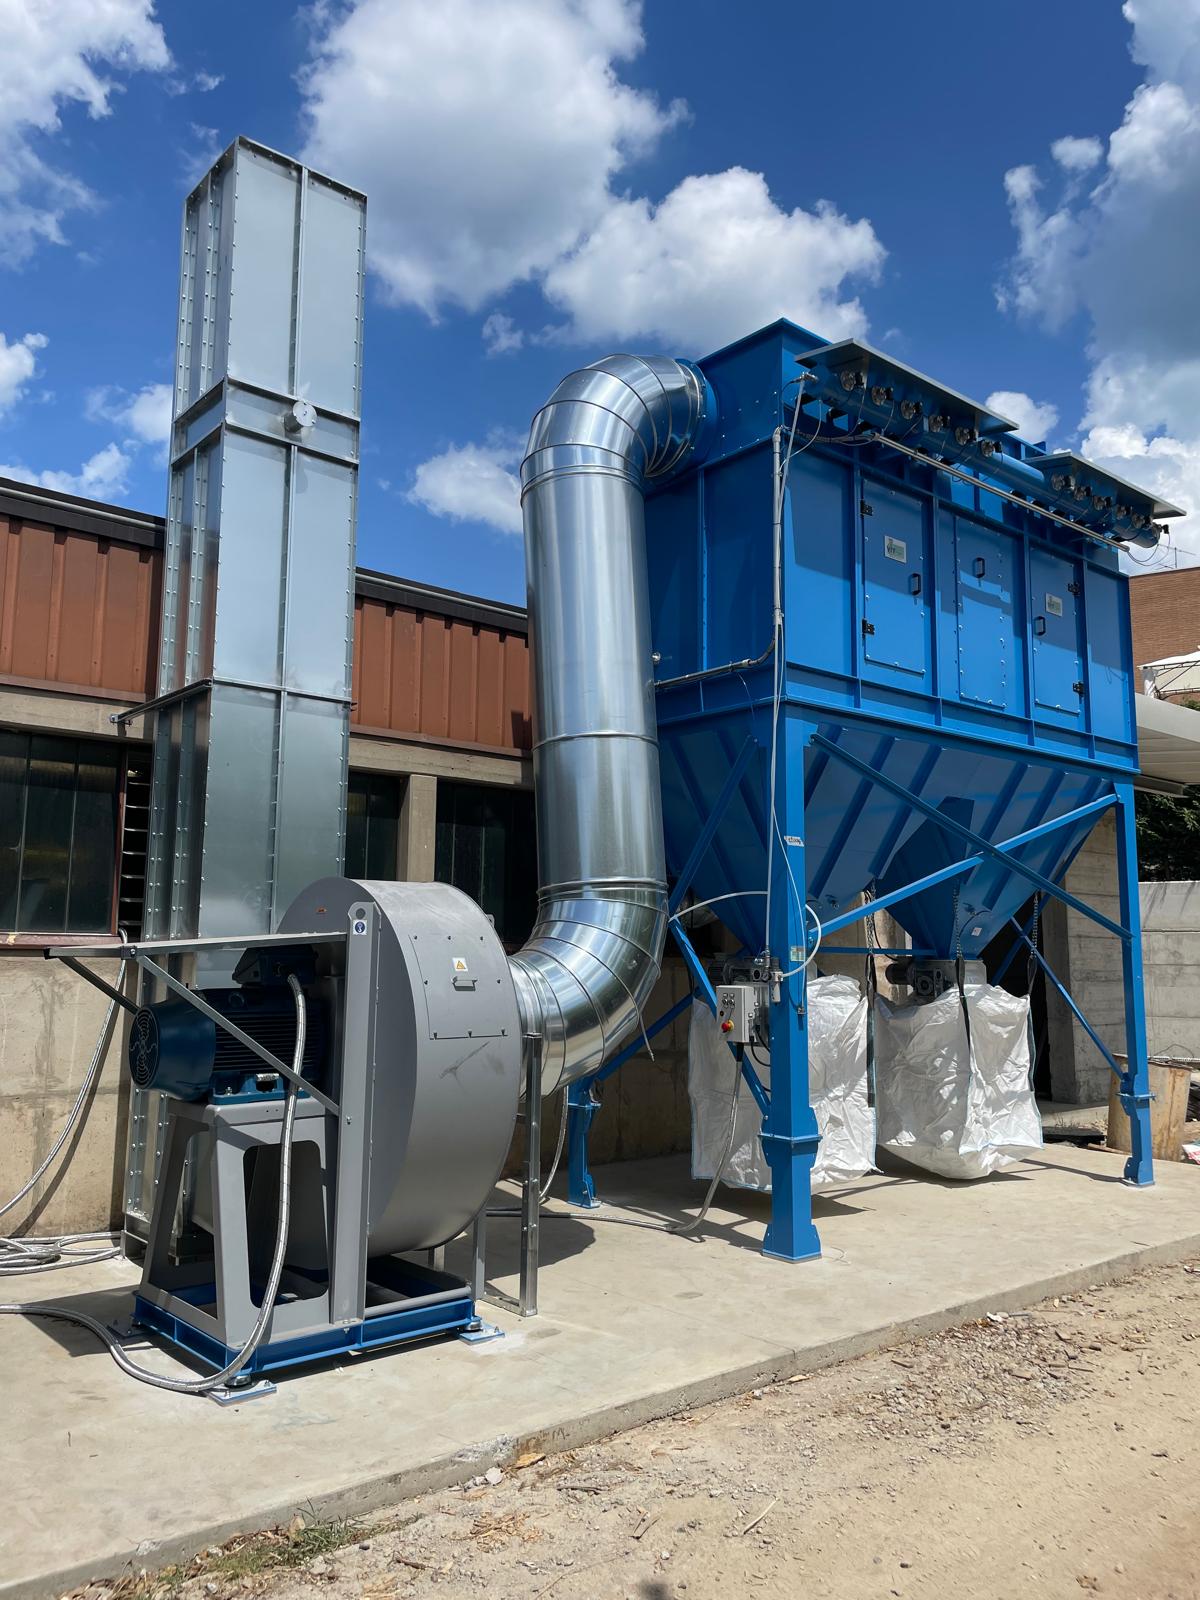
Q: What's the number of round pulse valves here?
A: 12